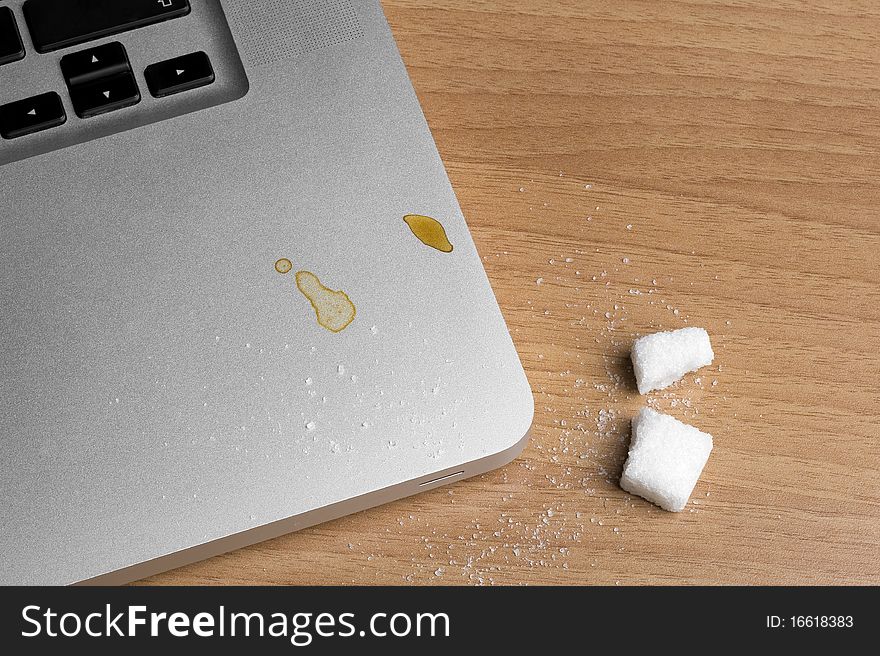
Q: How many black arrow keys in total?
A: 4